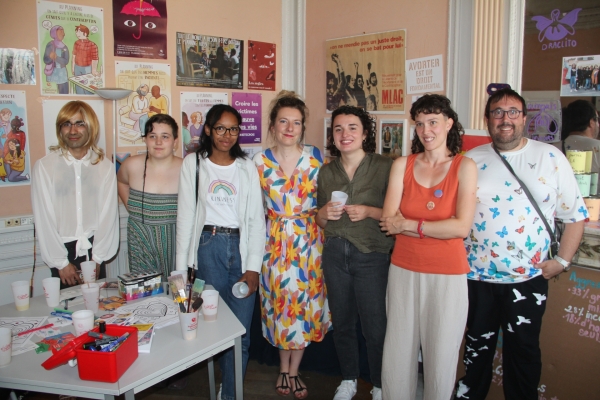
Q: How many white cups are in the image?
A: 11